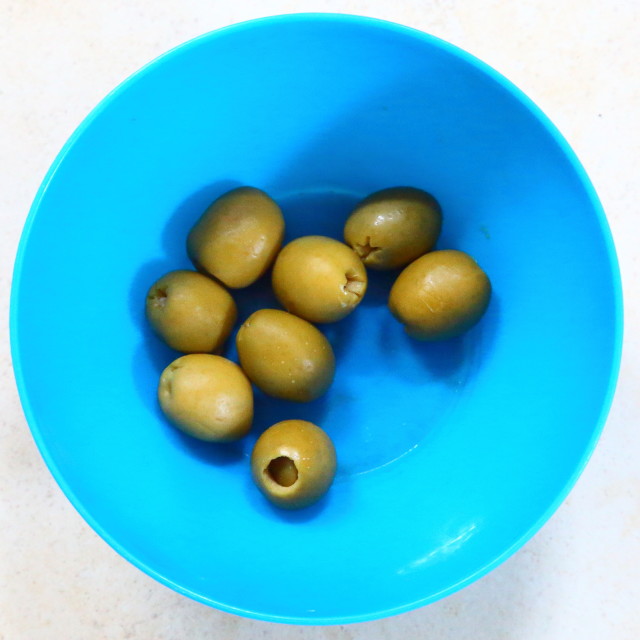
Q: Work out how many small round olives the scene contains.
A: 8